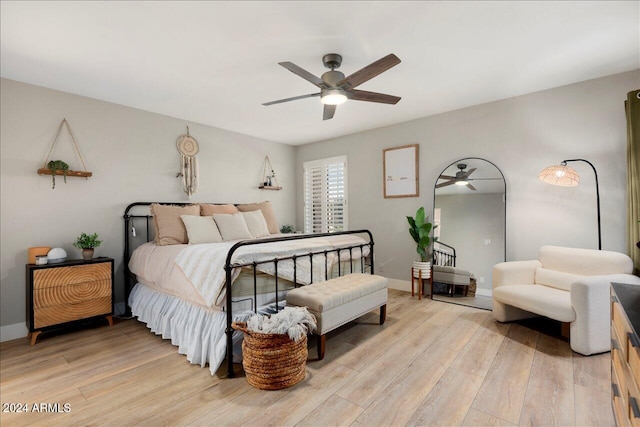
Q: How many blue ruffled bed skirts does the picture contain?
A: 1